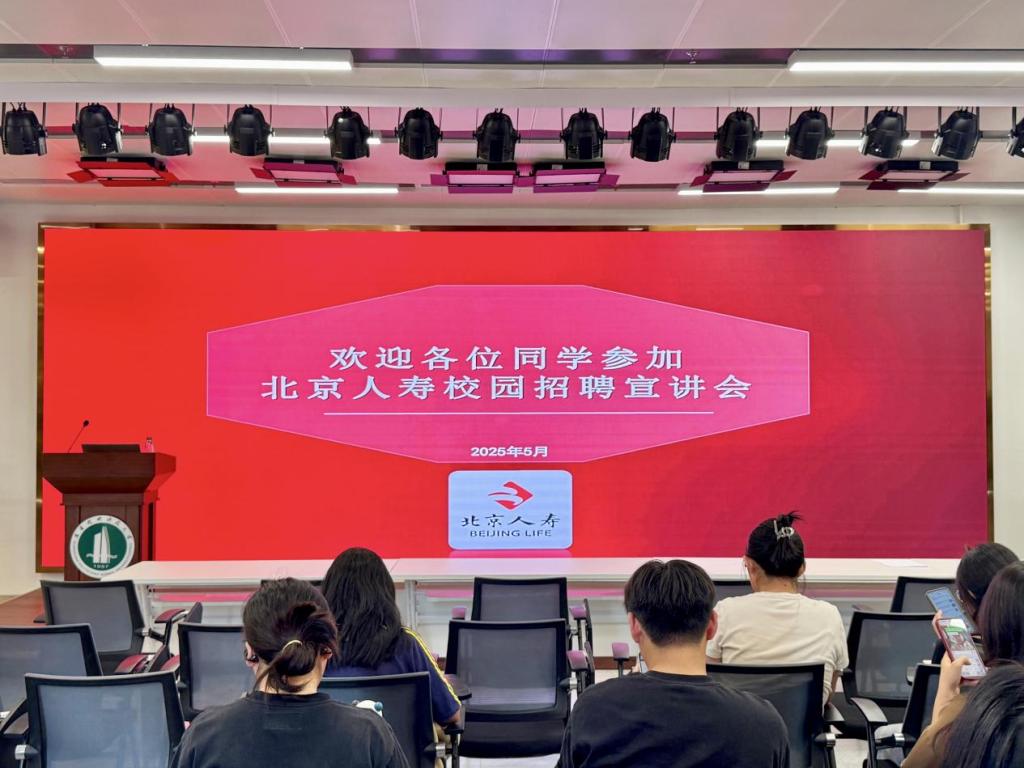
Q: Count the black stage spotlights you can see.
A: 14